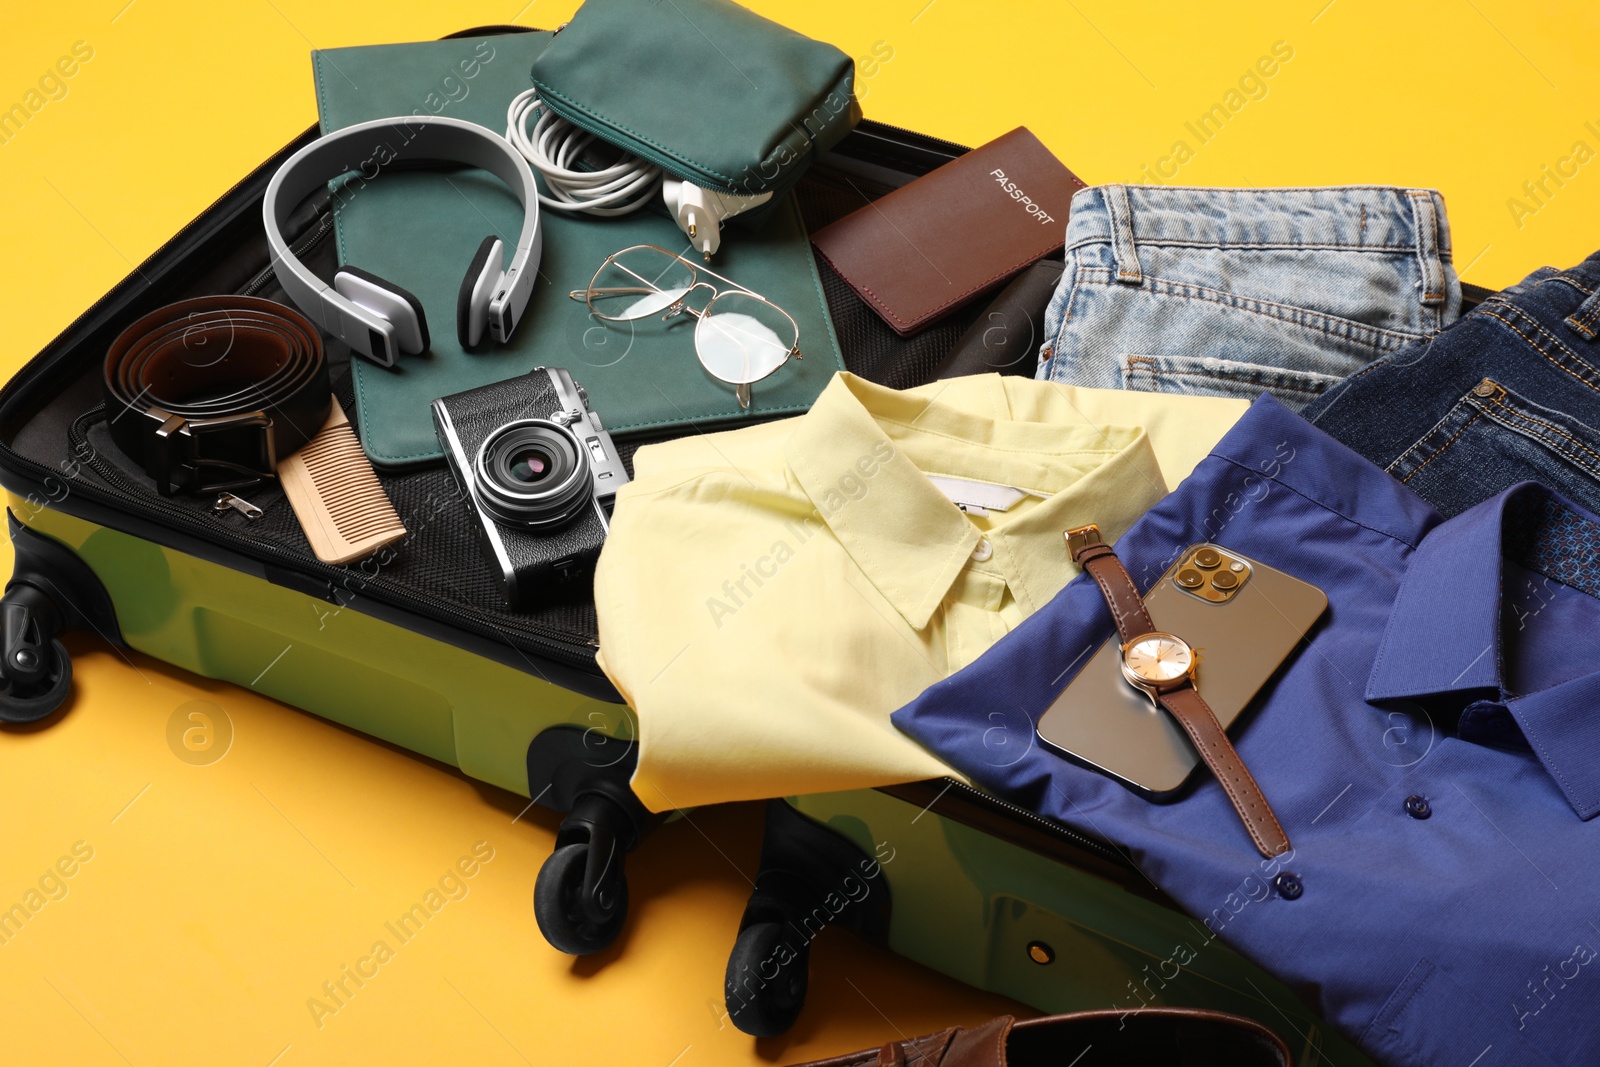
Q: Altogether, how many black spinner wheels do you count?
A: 3